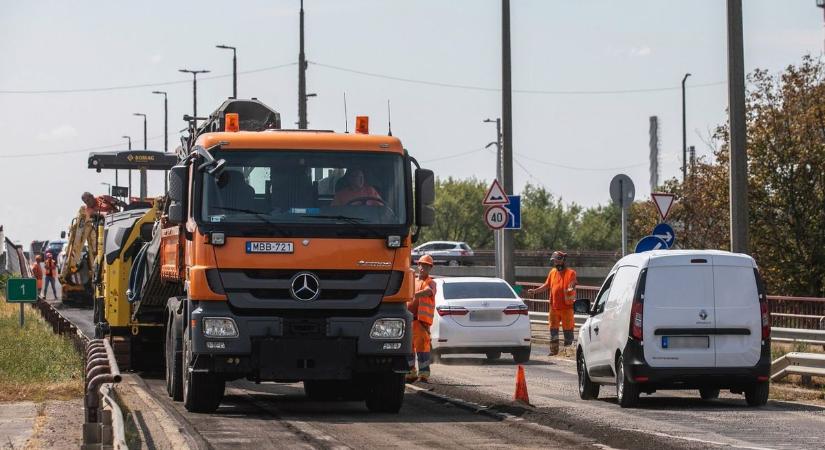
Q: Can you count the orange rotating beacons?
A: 2